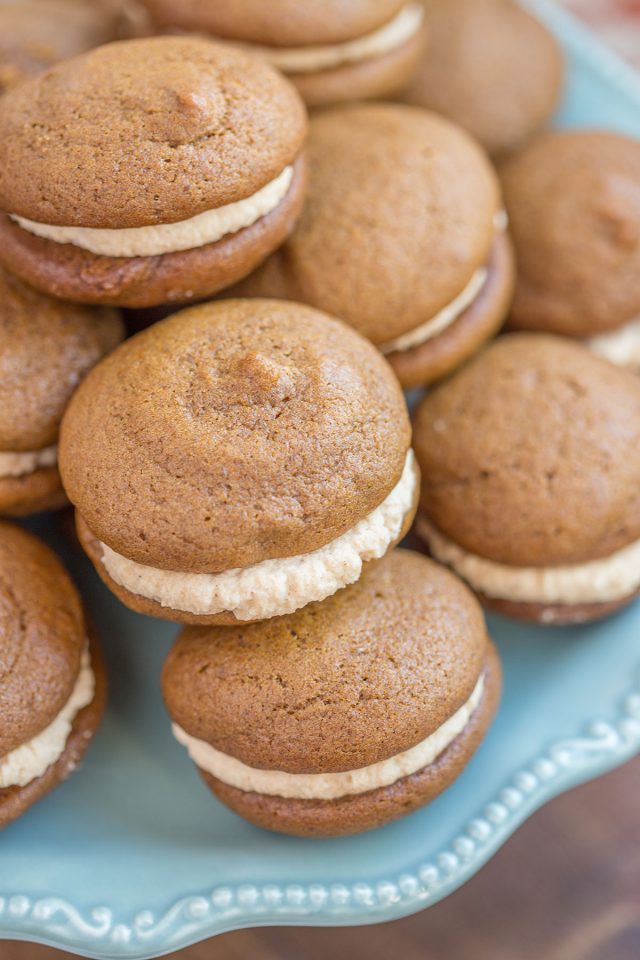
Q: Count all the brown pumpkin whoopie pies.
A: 11